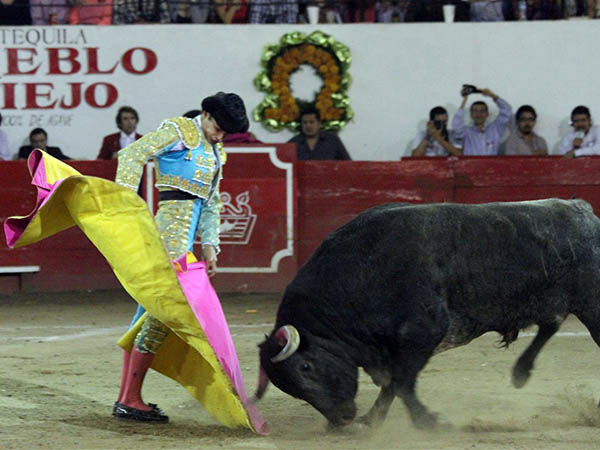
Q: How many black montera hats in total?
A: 1